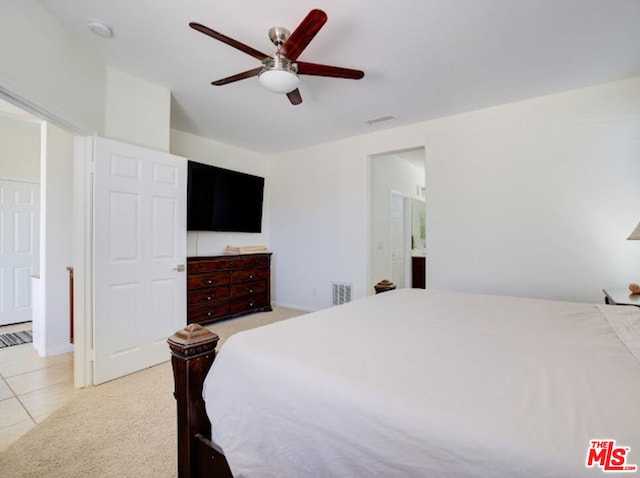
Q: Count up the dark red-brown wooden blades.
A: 5